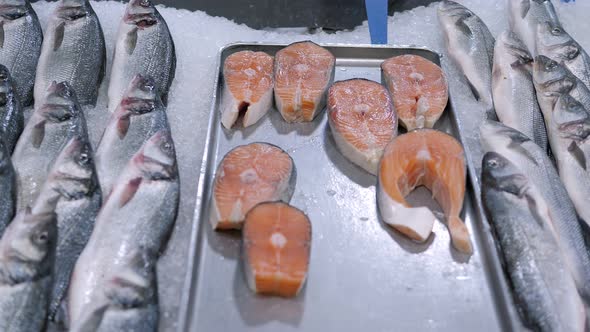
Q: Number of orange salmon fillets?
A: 7